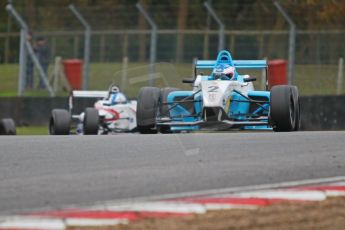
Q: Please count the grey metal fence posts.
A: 5